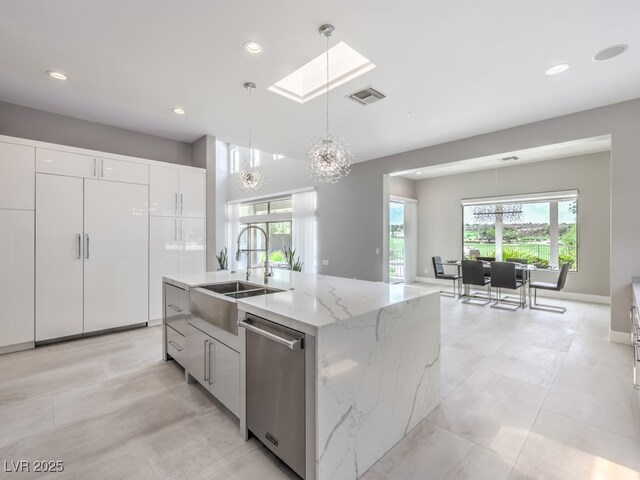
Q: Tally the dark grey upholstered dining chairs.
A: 6